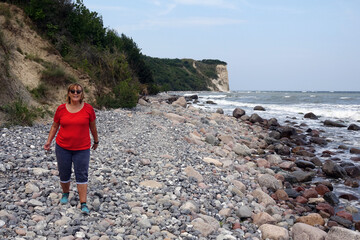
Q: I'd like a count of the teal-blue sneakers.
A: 2